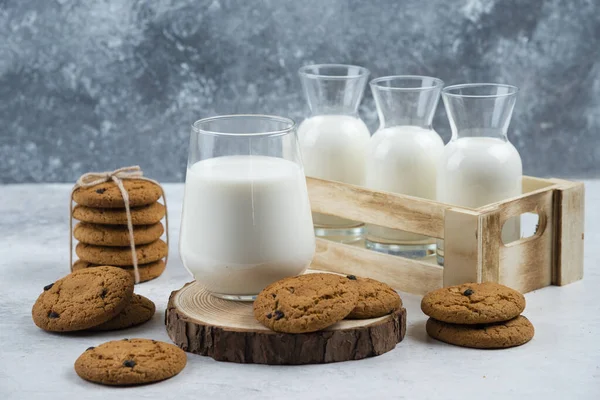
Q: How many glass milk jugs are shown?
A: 3